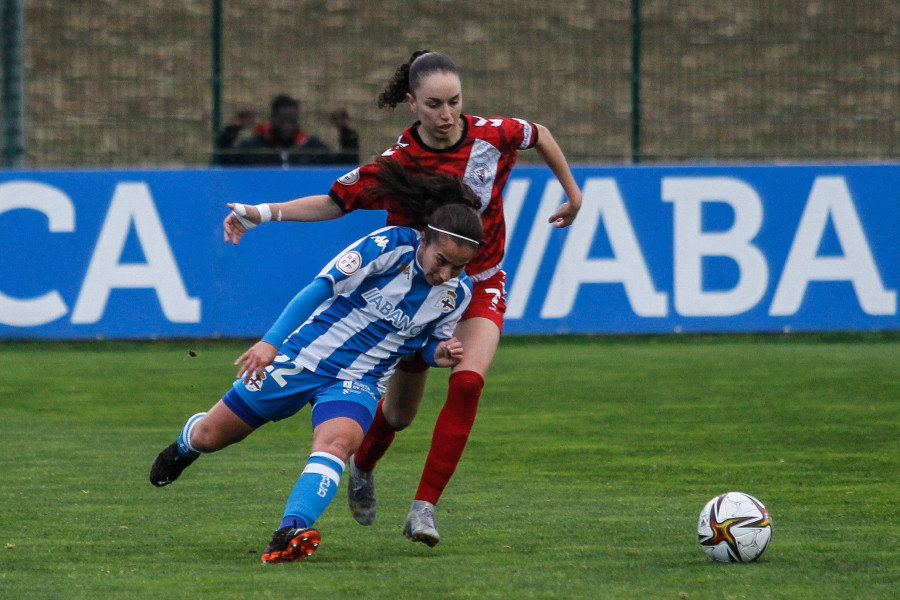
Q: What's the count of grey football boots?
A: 2